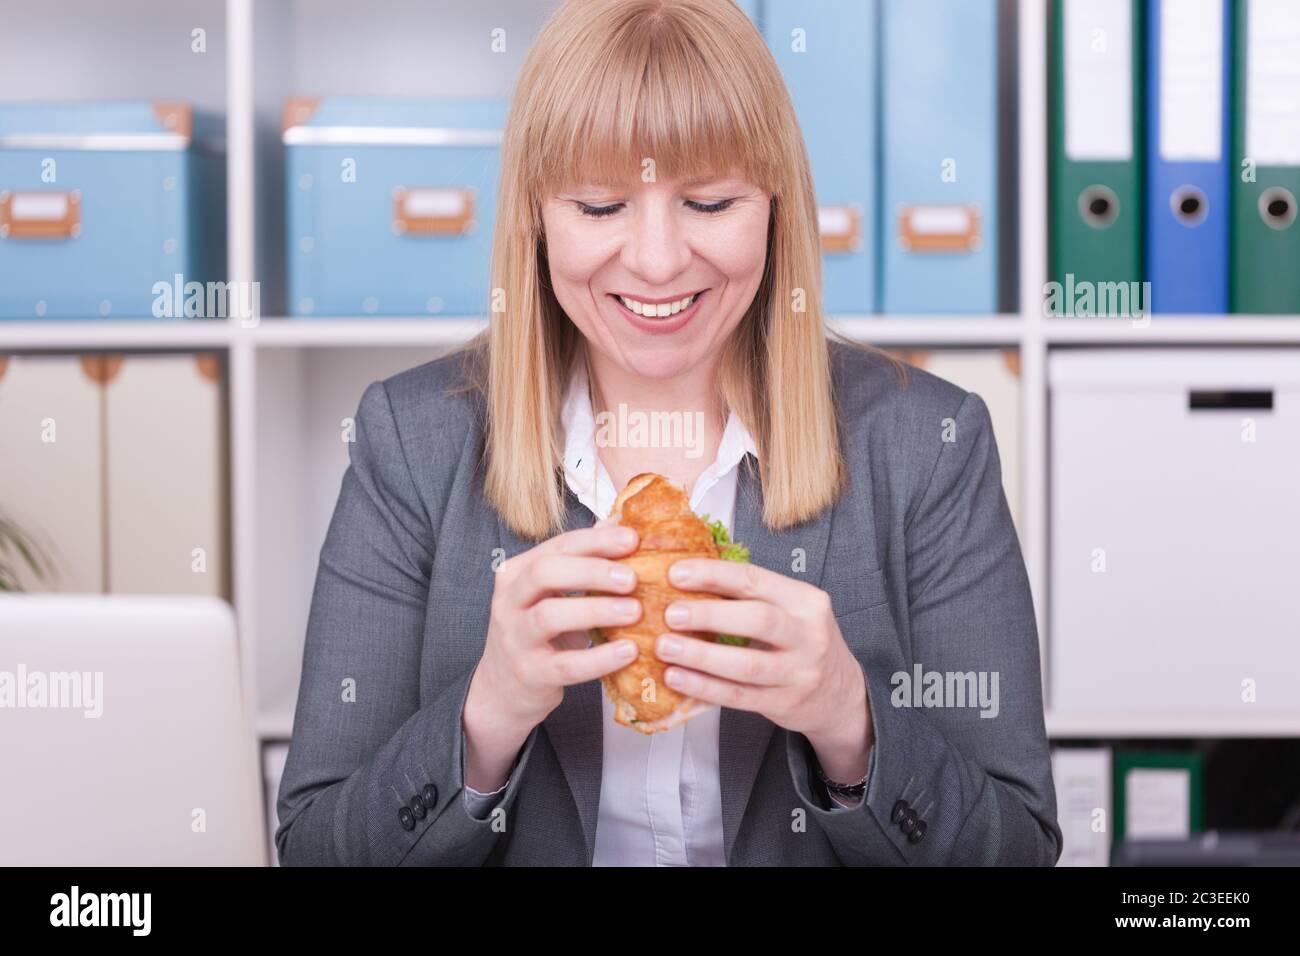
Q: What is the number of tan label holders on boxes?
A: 4